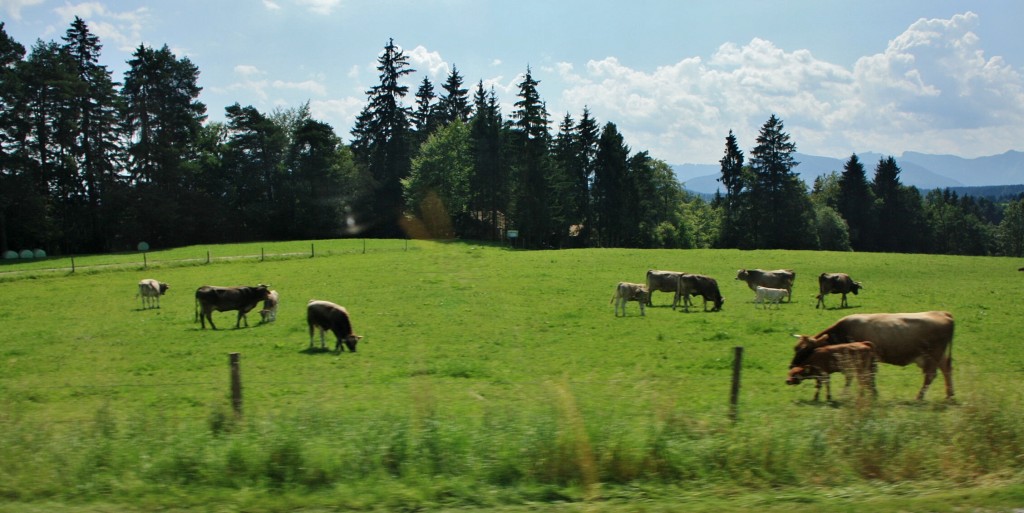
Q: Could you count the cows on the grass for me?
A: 12